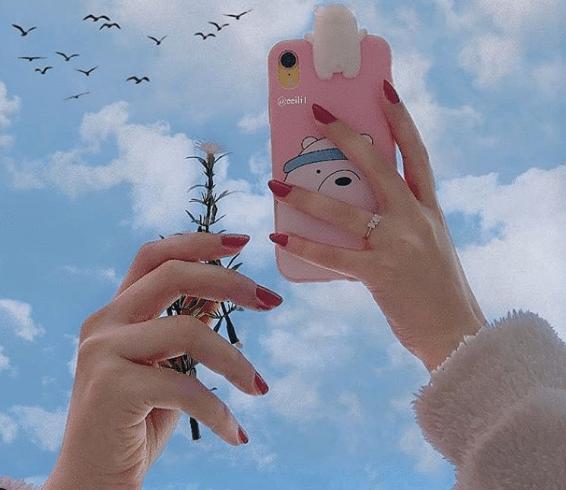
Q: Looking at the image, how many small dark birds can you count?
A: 13